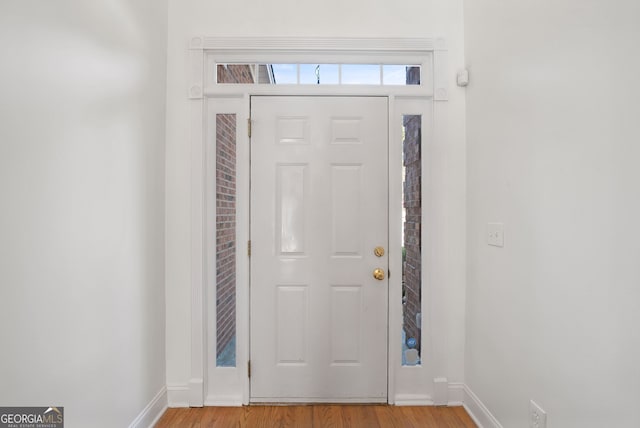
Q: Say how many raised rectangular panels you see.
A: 6